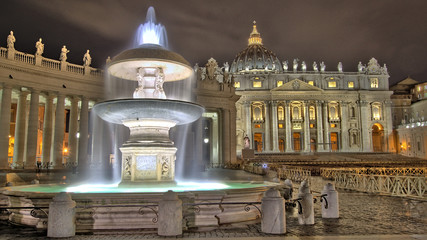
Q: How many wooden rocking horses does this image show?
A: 0